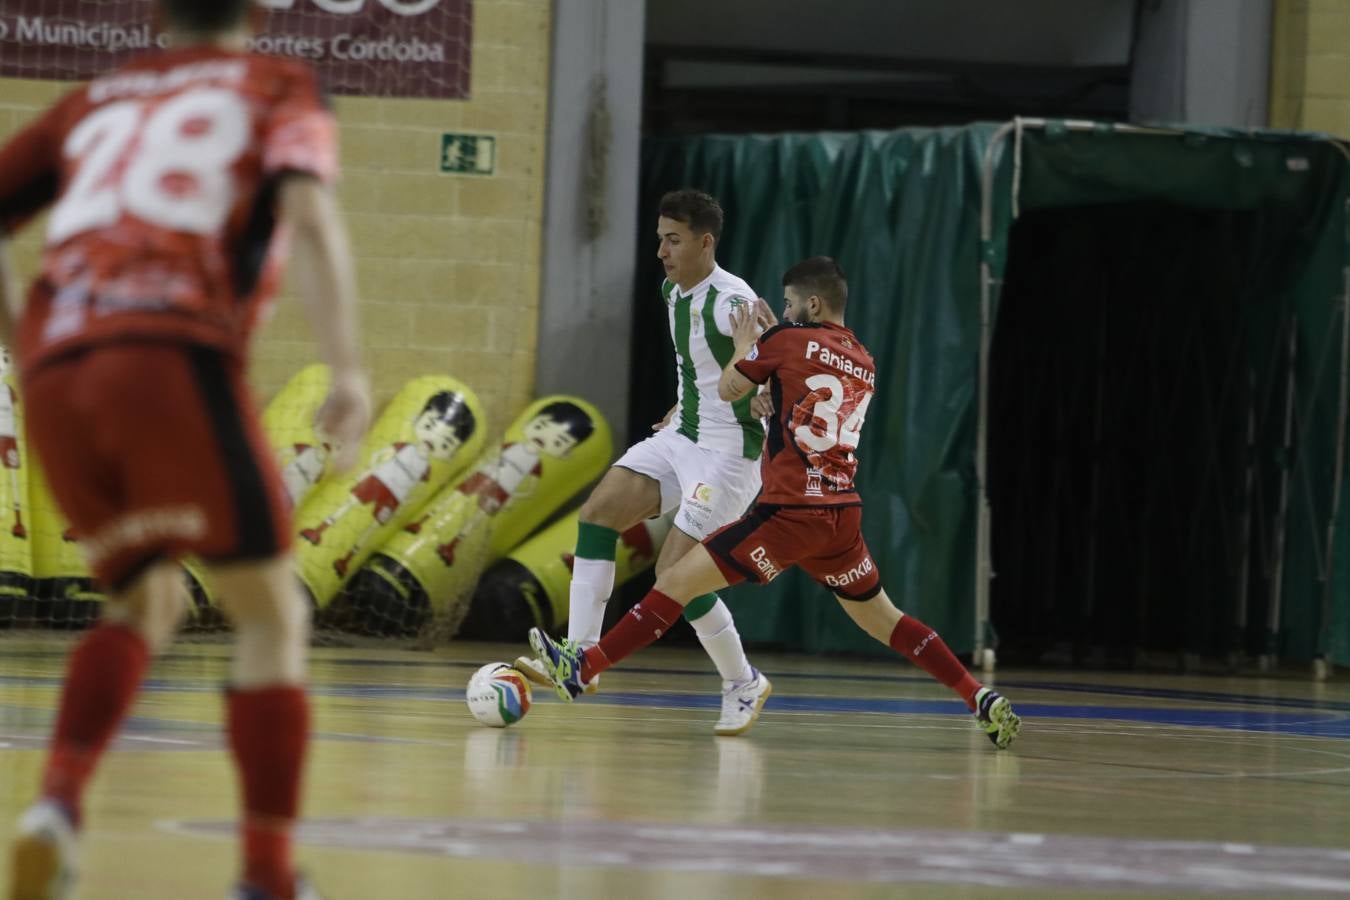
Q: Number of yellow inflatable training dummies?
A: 6